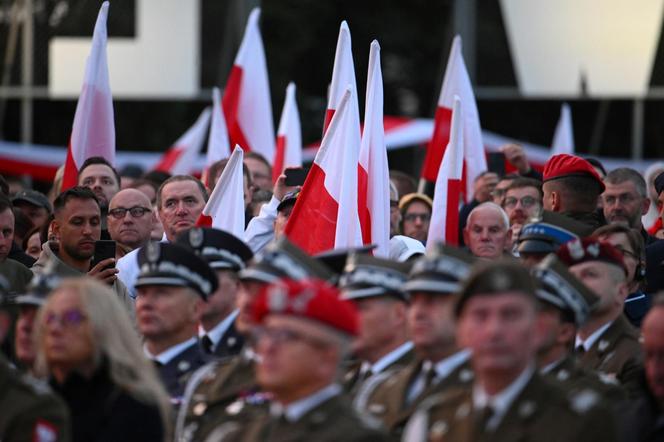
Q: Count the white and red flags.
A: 12